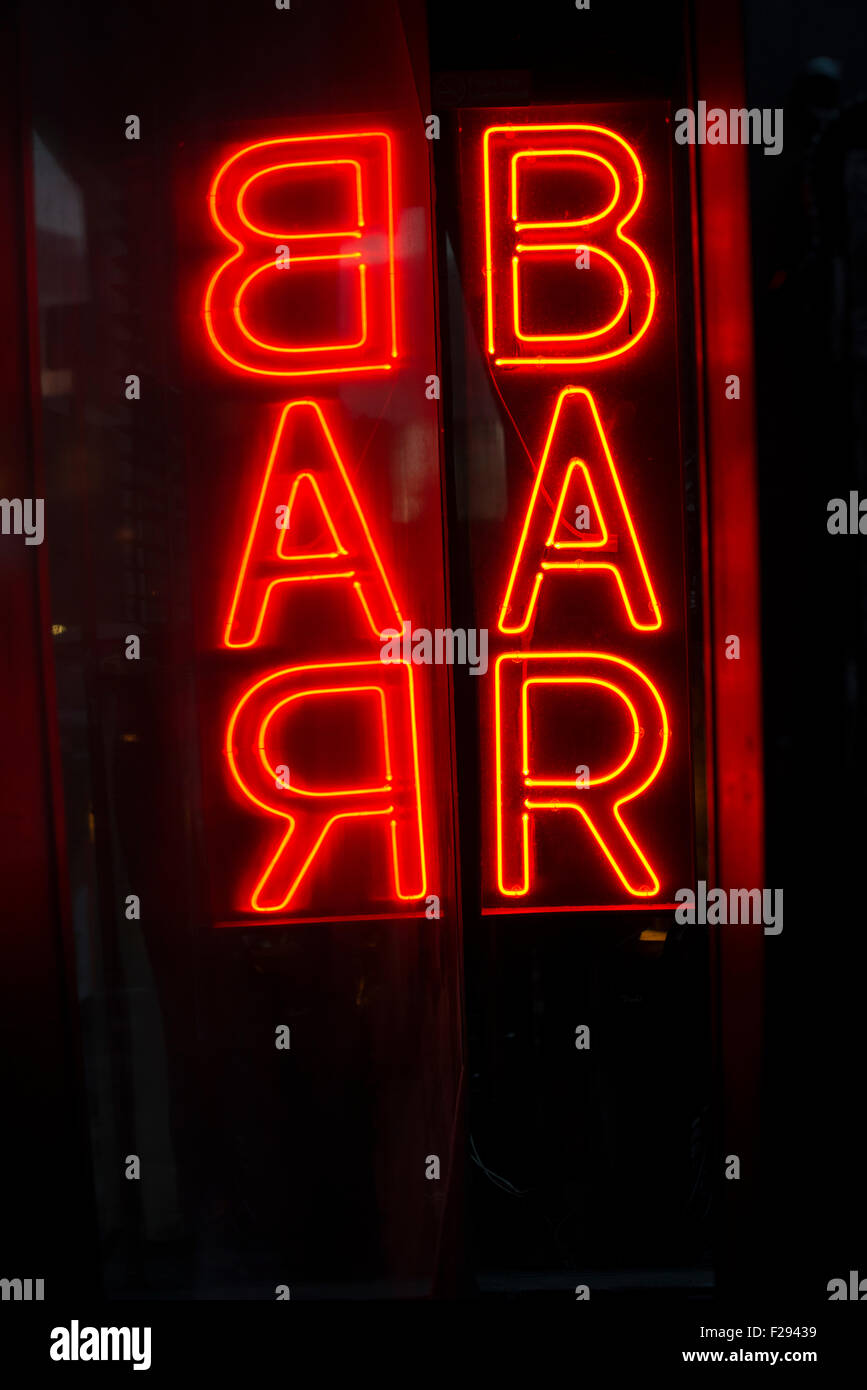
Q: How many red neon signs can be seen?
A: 2